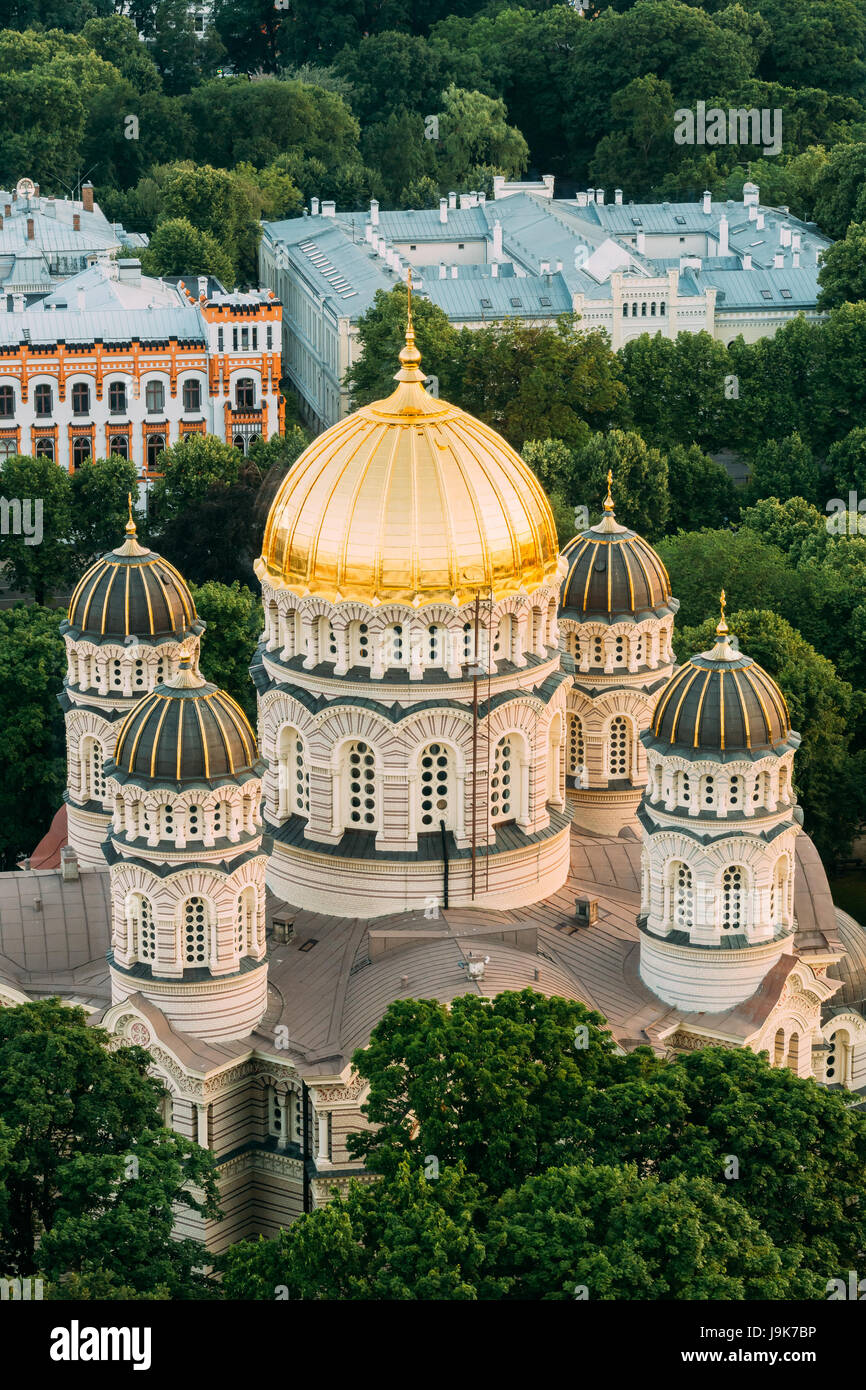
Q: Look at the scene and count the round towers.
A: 5